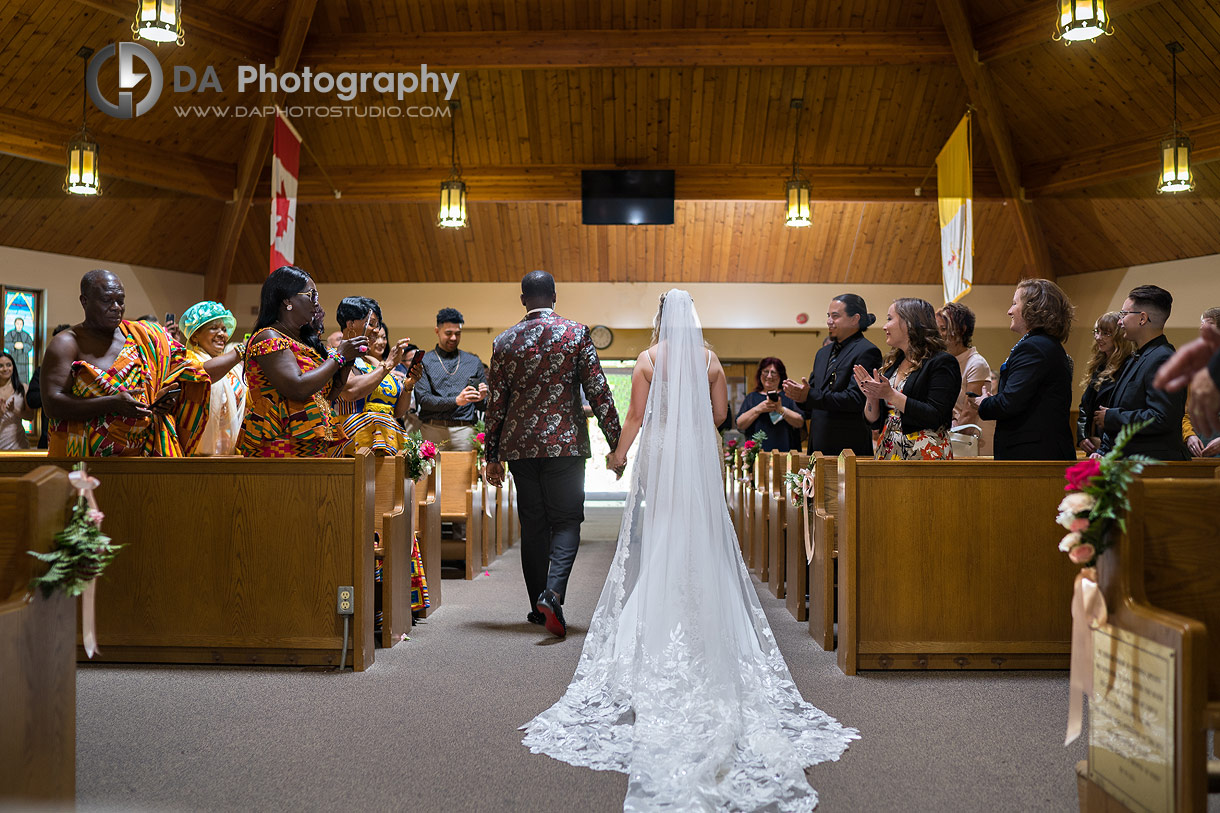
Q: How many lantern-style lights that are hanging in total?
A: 6